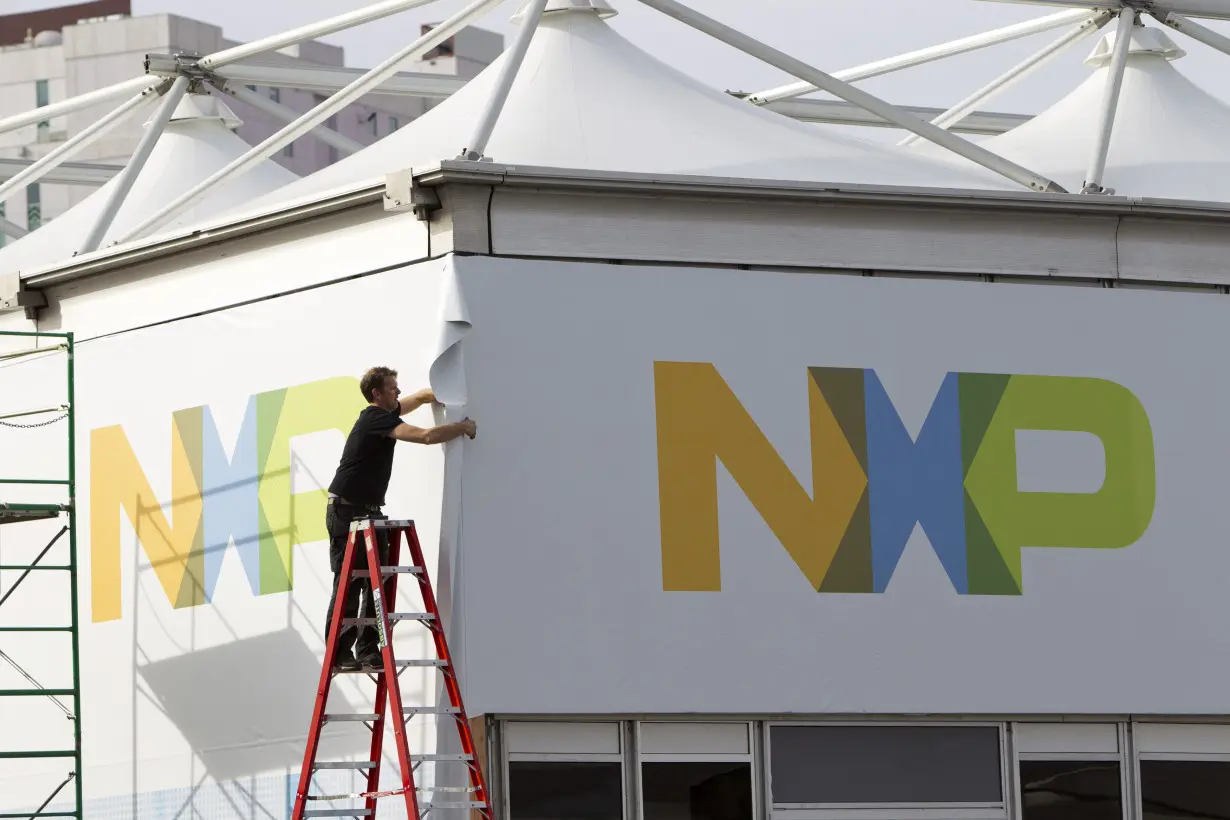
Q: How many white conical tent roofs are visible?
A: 3